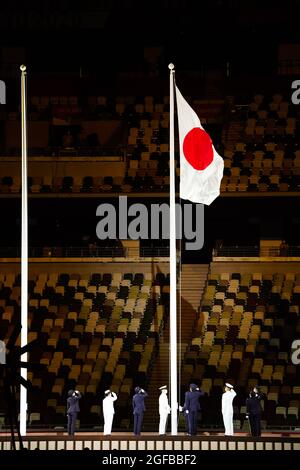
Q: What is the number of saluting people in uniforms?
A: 6